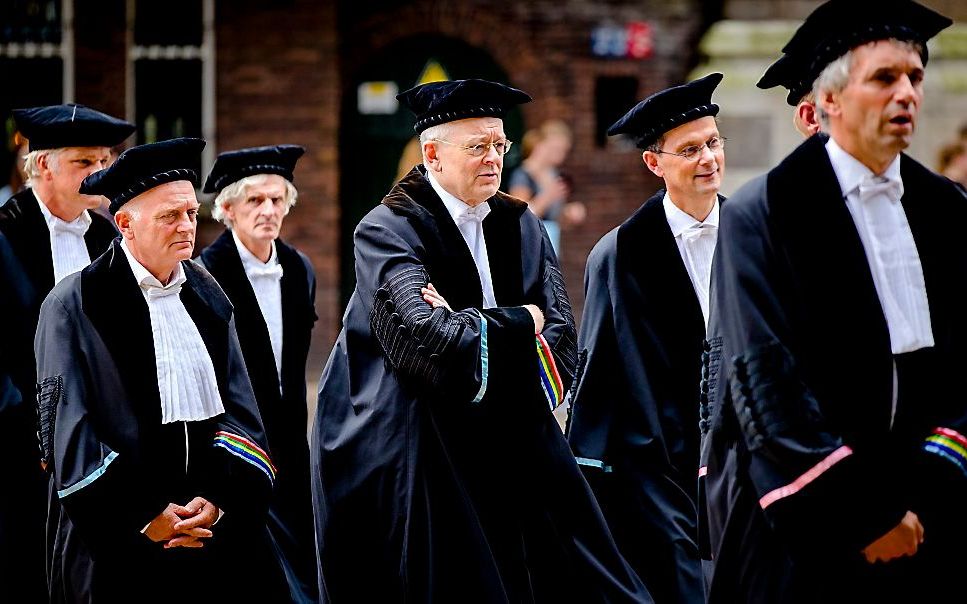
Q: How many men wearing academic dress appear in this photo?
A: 7